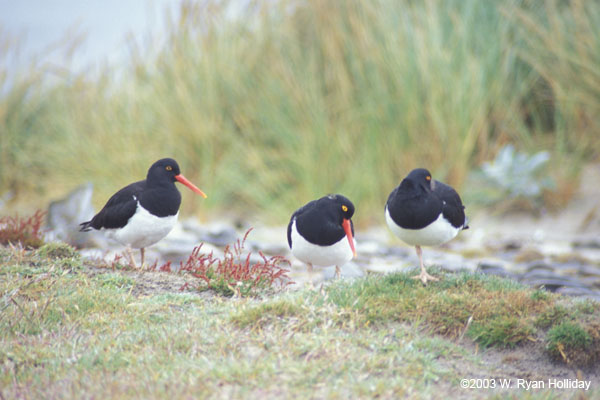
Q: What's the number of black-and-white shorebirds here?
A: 3